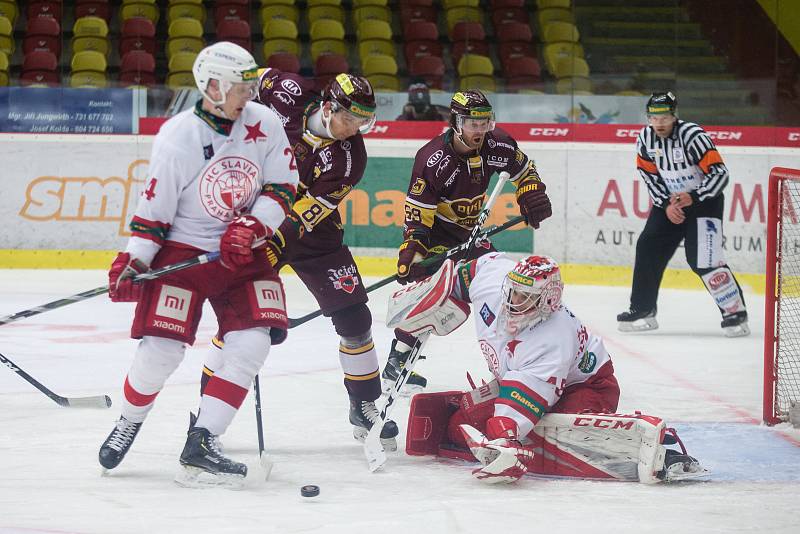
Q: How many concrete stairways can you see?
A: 1